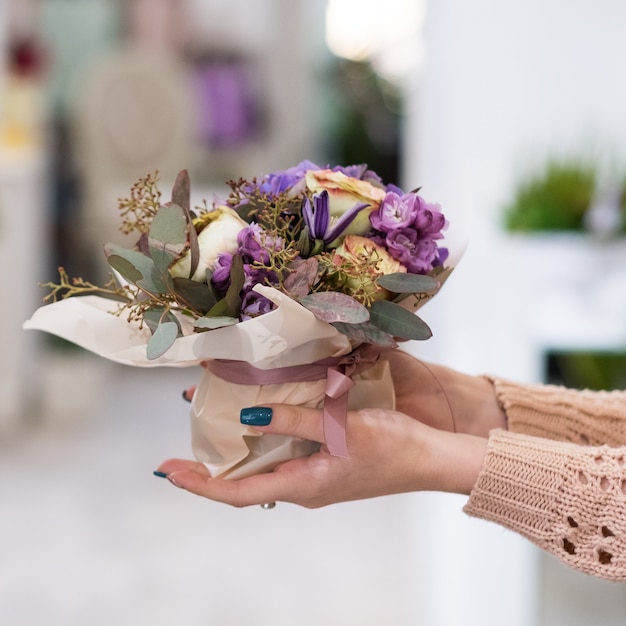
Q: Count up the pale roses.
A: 3